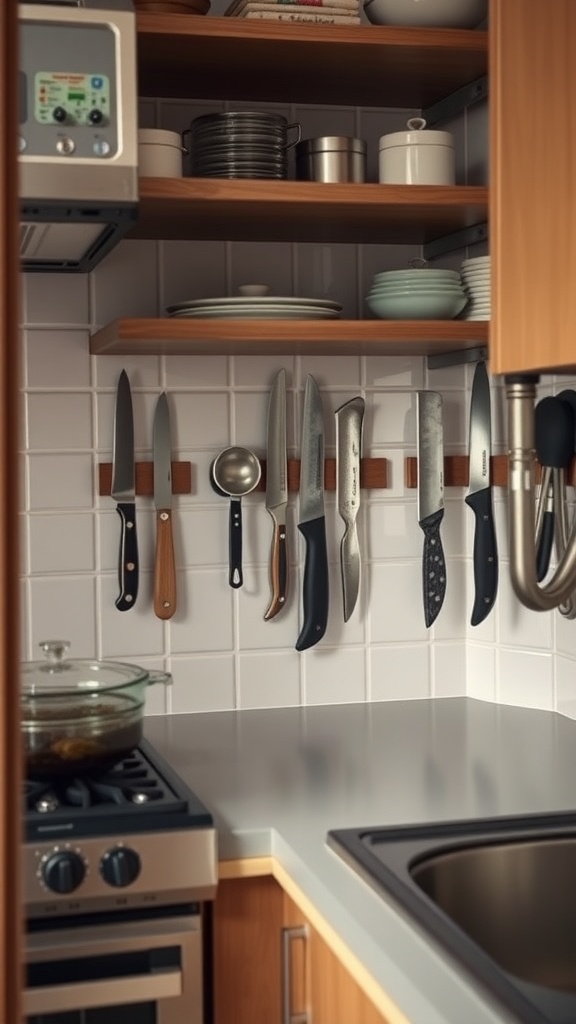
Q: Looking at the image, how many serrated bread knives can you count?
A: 0